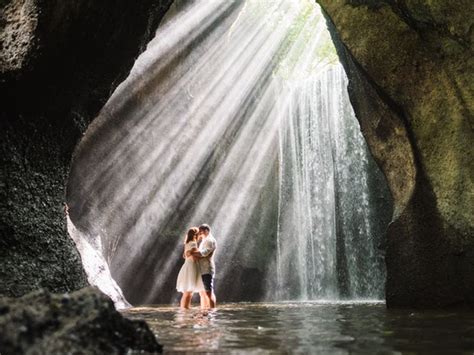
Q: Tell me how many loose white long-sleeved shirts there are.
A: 1